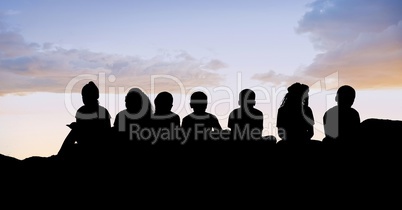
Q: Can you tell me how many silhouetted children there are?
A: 7